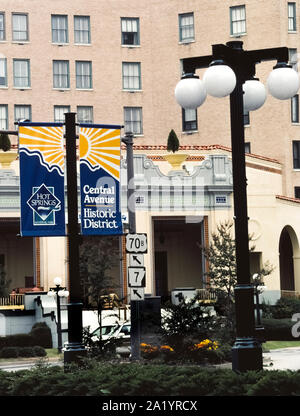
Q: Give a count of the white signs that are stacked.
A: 4